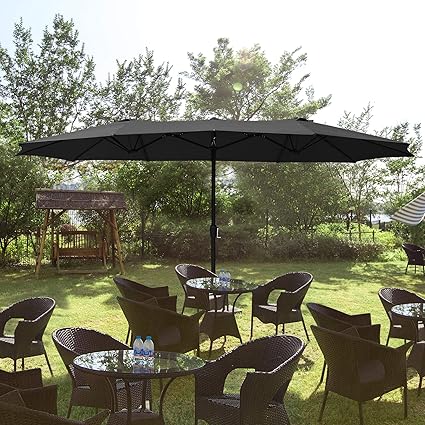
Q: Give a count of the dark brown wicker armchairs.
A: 13